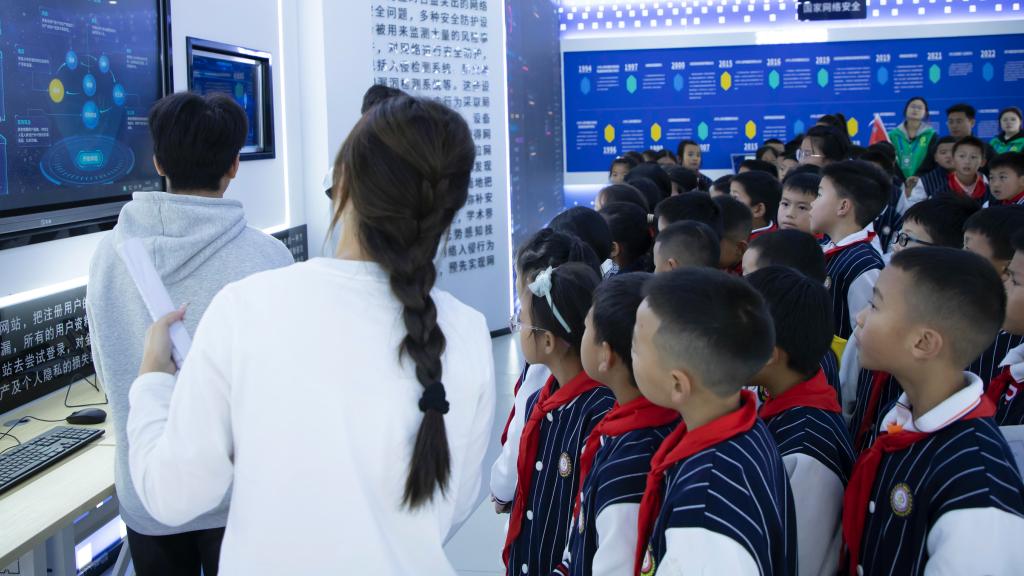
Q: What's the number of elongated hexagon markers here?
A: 15